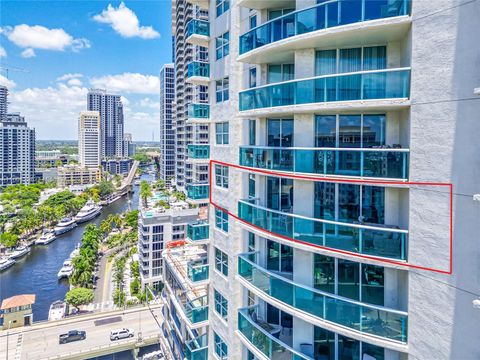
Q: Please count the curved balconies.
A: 6